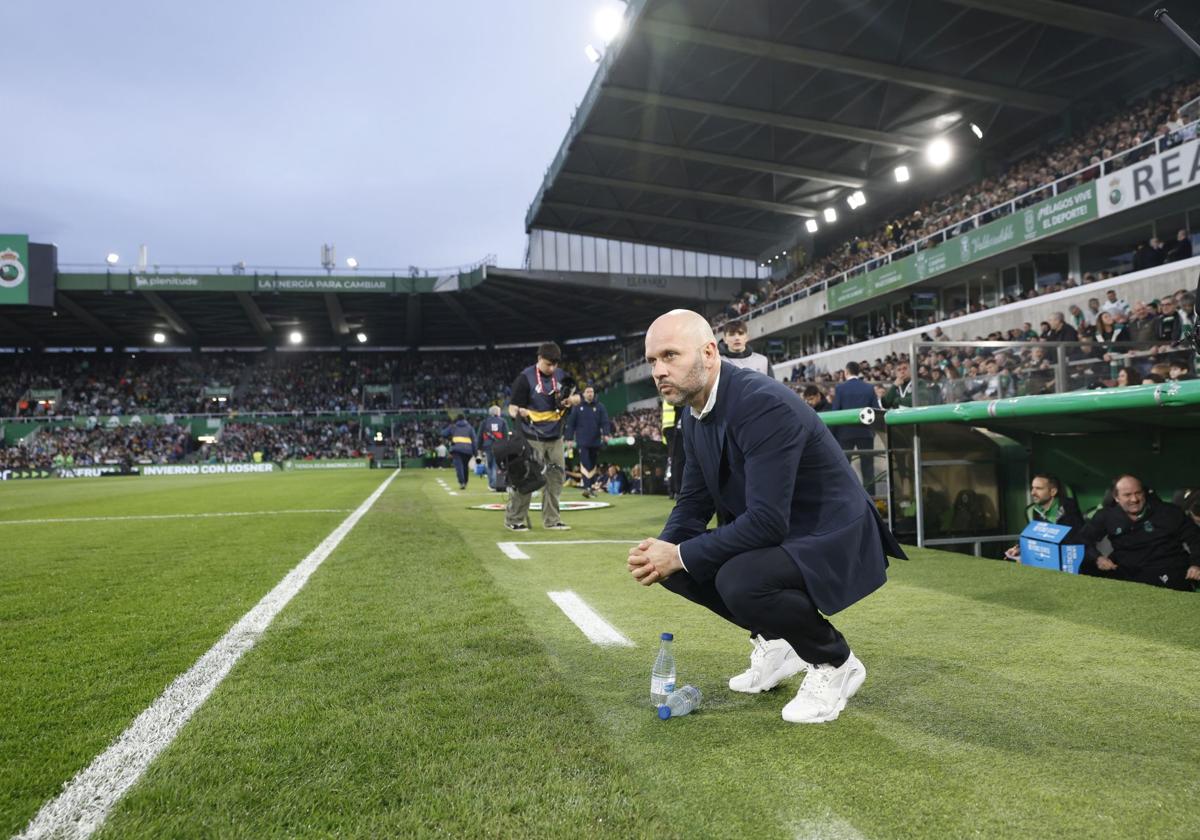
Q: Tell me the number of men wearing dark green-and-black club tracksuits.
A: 2